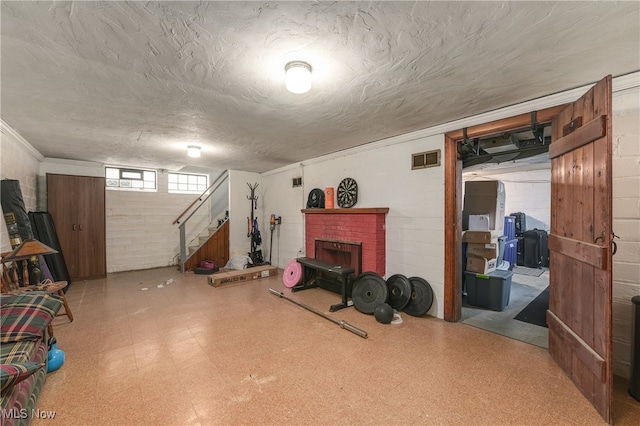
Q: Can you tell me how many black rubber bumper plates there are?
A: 3